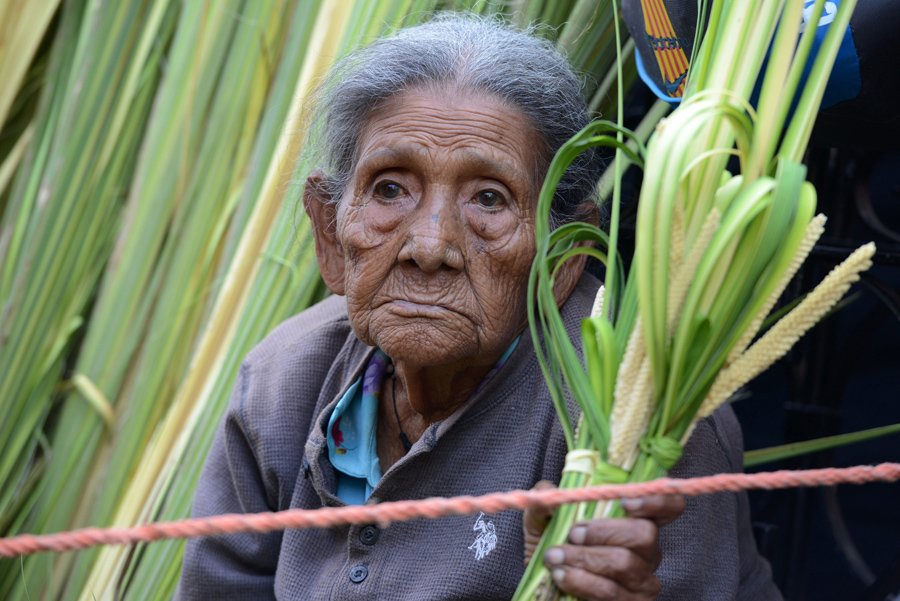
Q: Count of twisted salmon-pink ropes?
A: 1